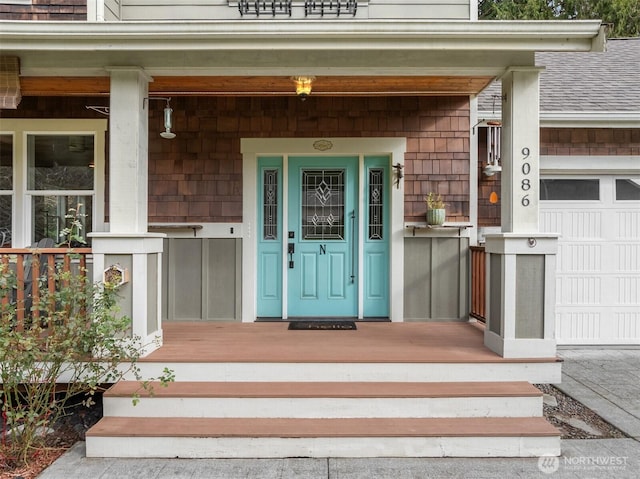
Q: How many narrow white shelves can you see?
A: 2